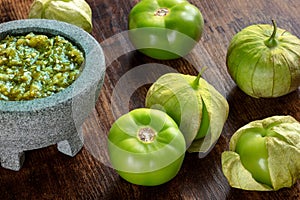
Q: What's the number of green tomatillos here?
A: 6